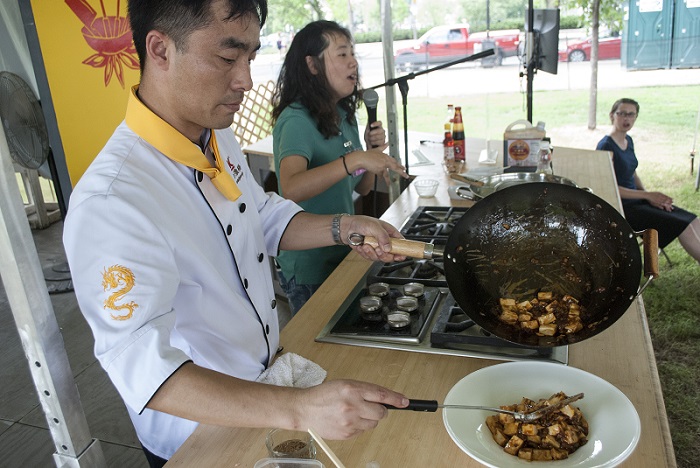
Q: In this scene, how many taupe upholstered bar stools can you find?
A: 0